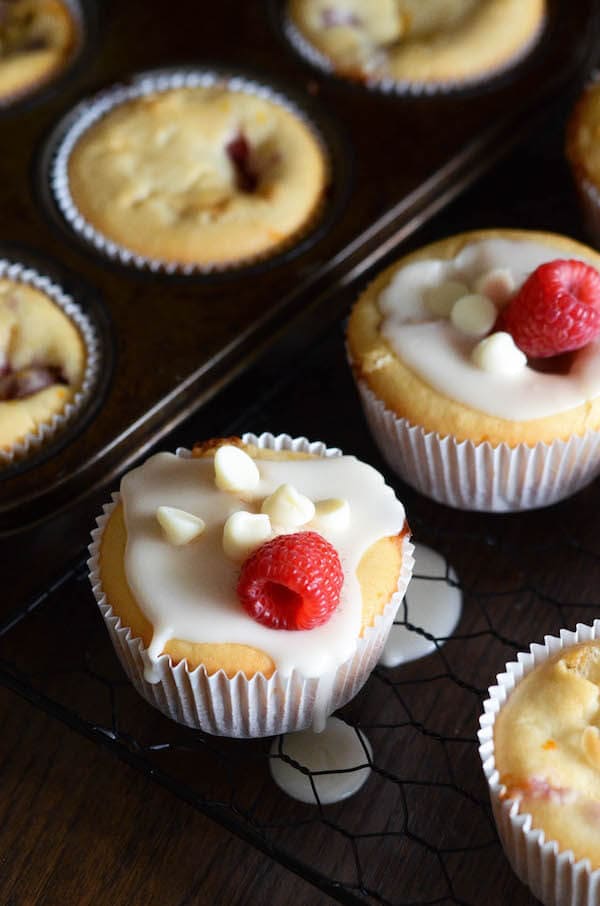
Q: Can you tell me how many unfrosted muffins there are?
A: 6